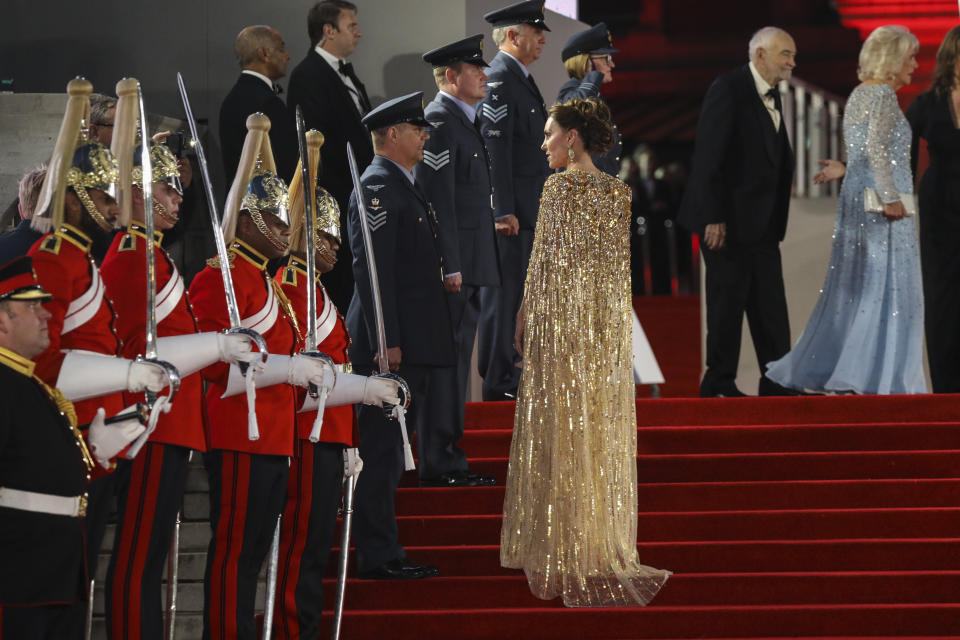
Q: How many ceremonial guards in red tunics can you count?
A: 4